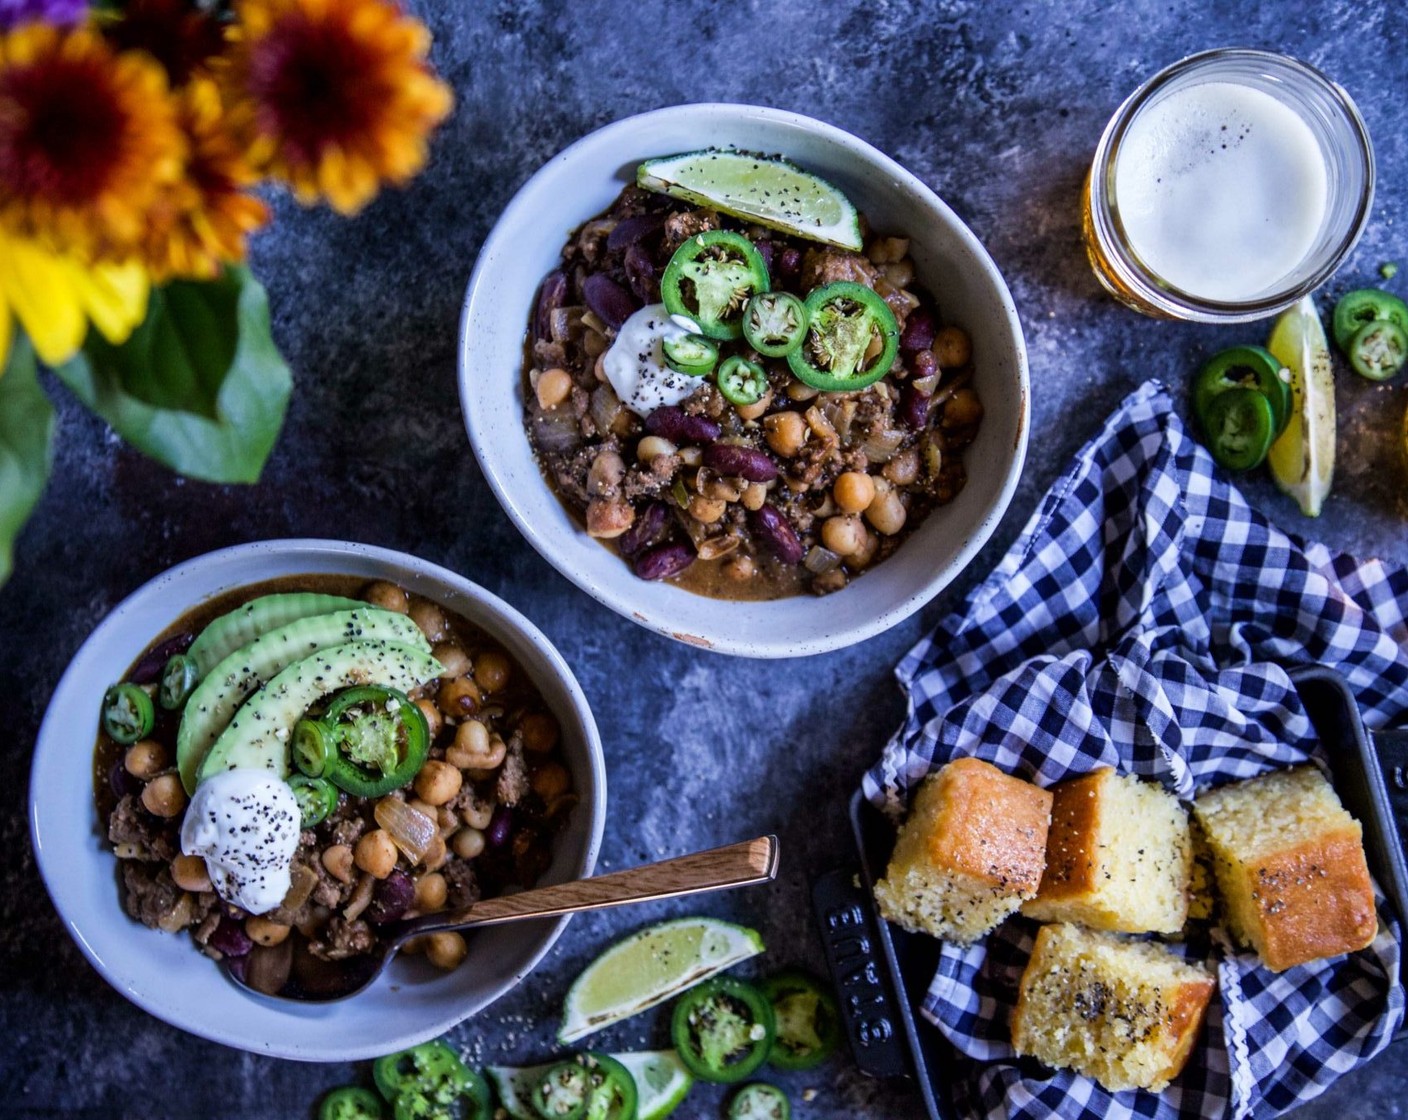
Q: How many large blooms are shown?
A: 2